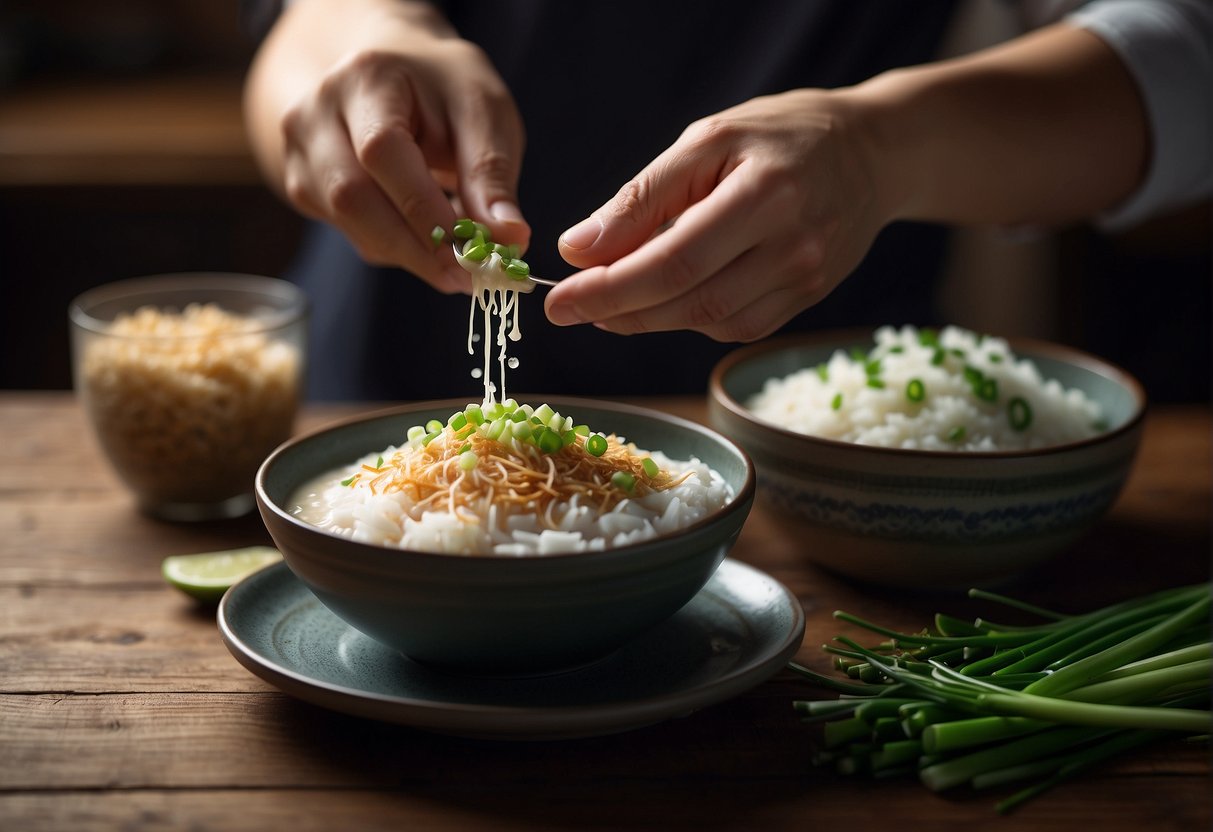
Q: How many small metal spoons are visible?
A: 1